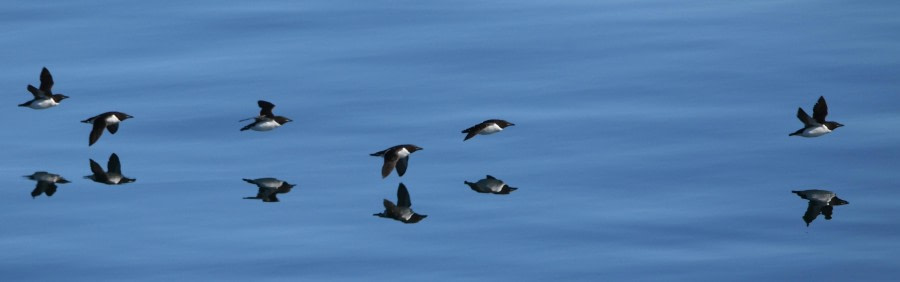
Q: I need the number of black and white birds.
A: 6